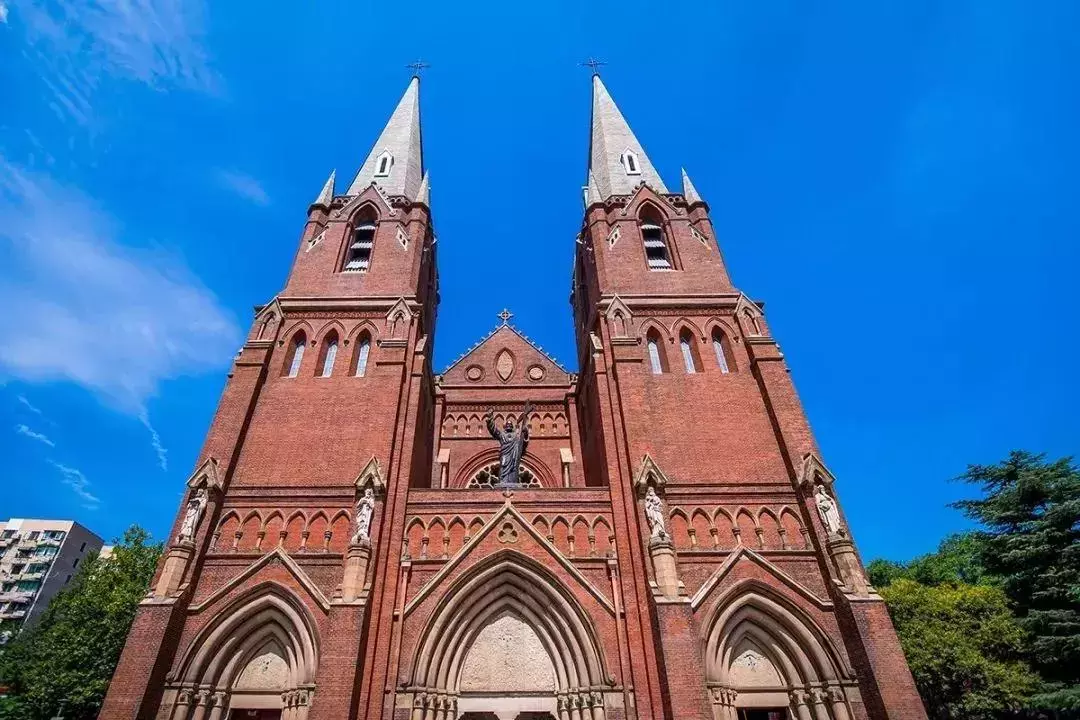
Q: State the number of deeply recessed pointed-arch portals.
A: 3